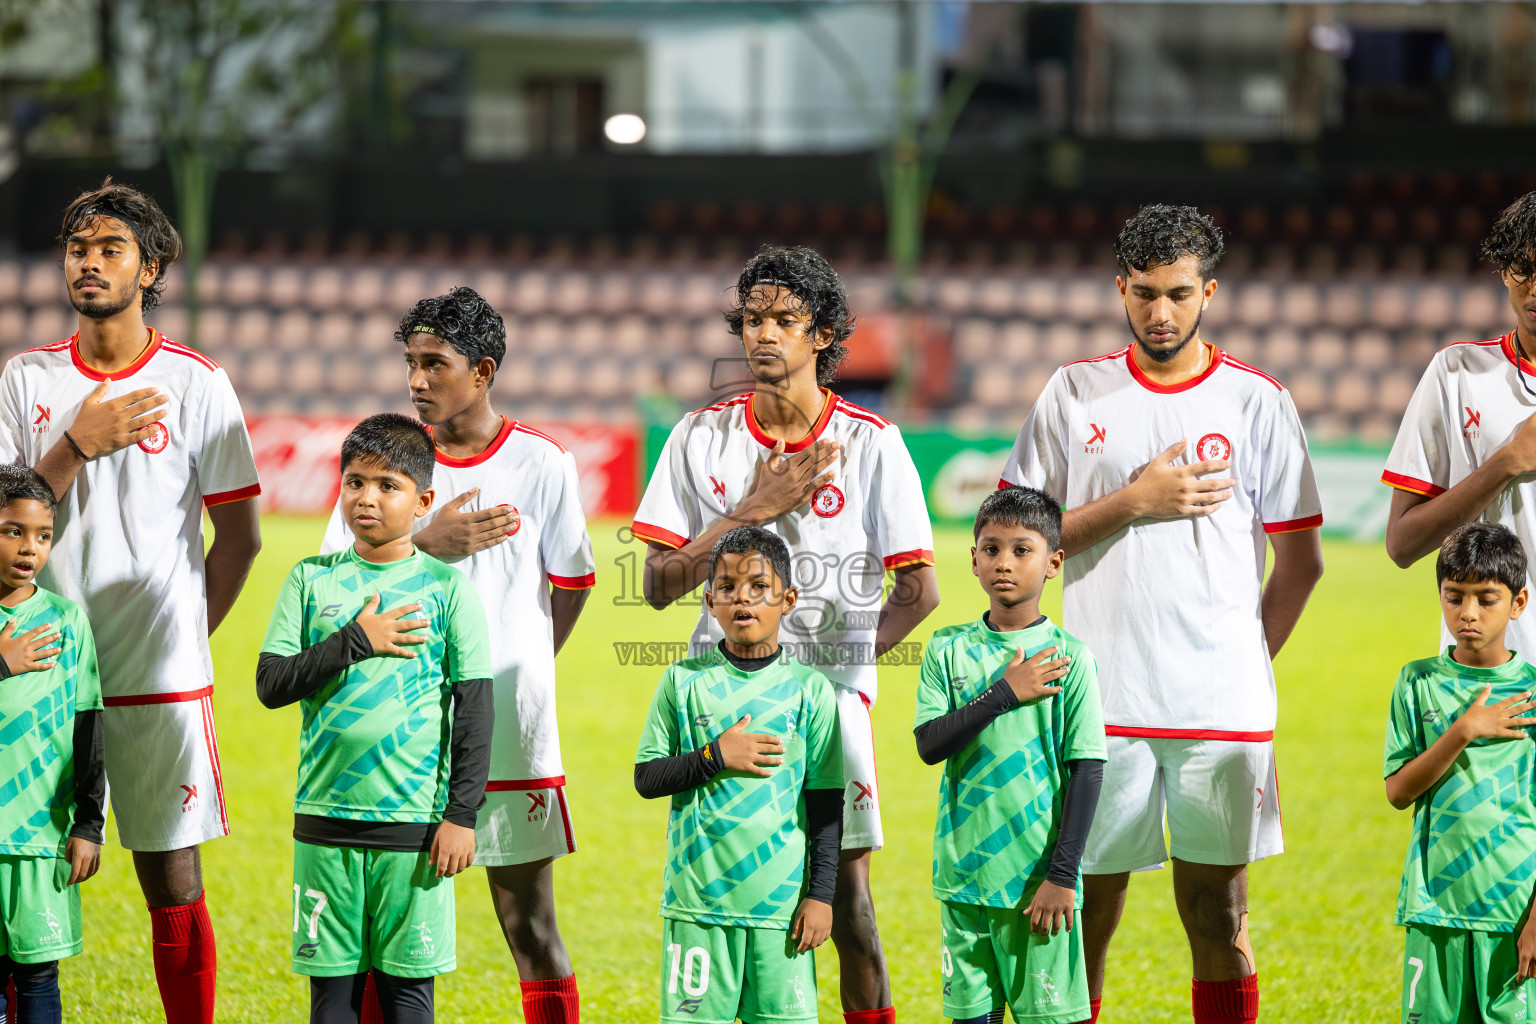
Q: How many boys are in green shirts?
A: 5